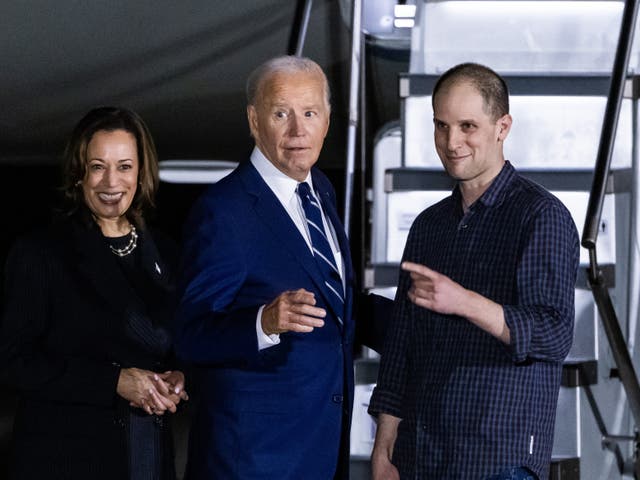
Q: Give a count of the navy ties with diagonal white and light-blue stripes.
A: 1